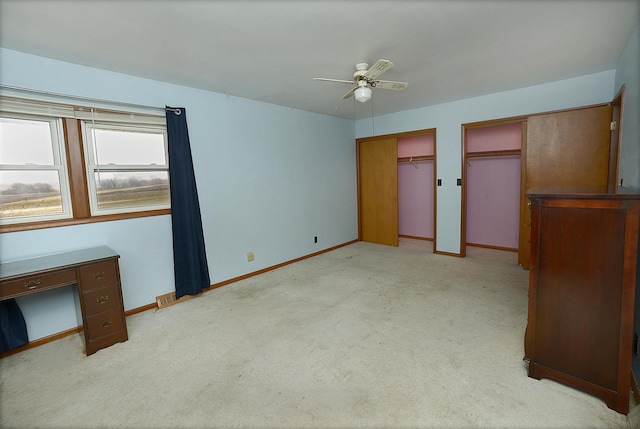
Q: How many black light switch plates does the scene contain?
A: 2